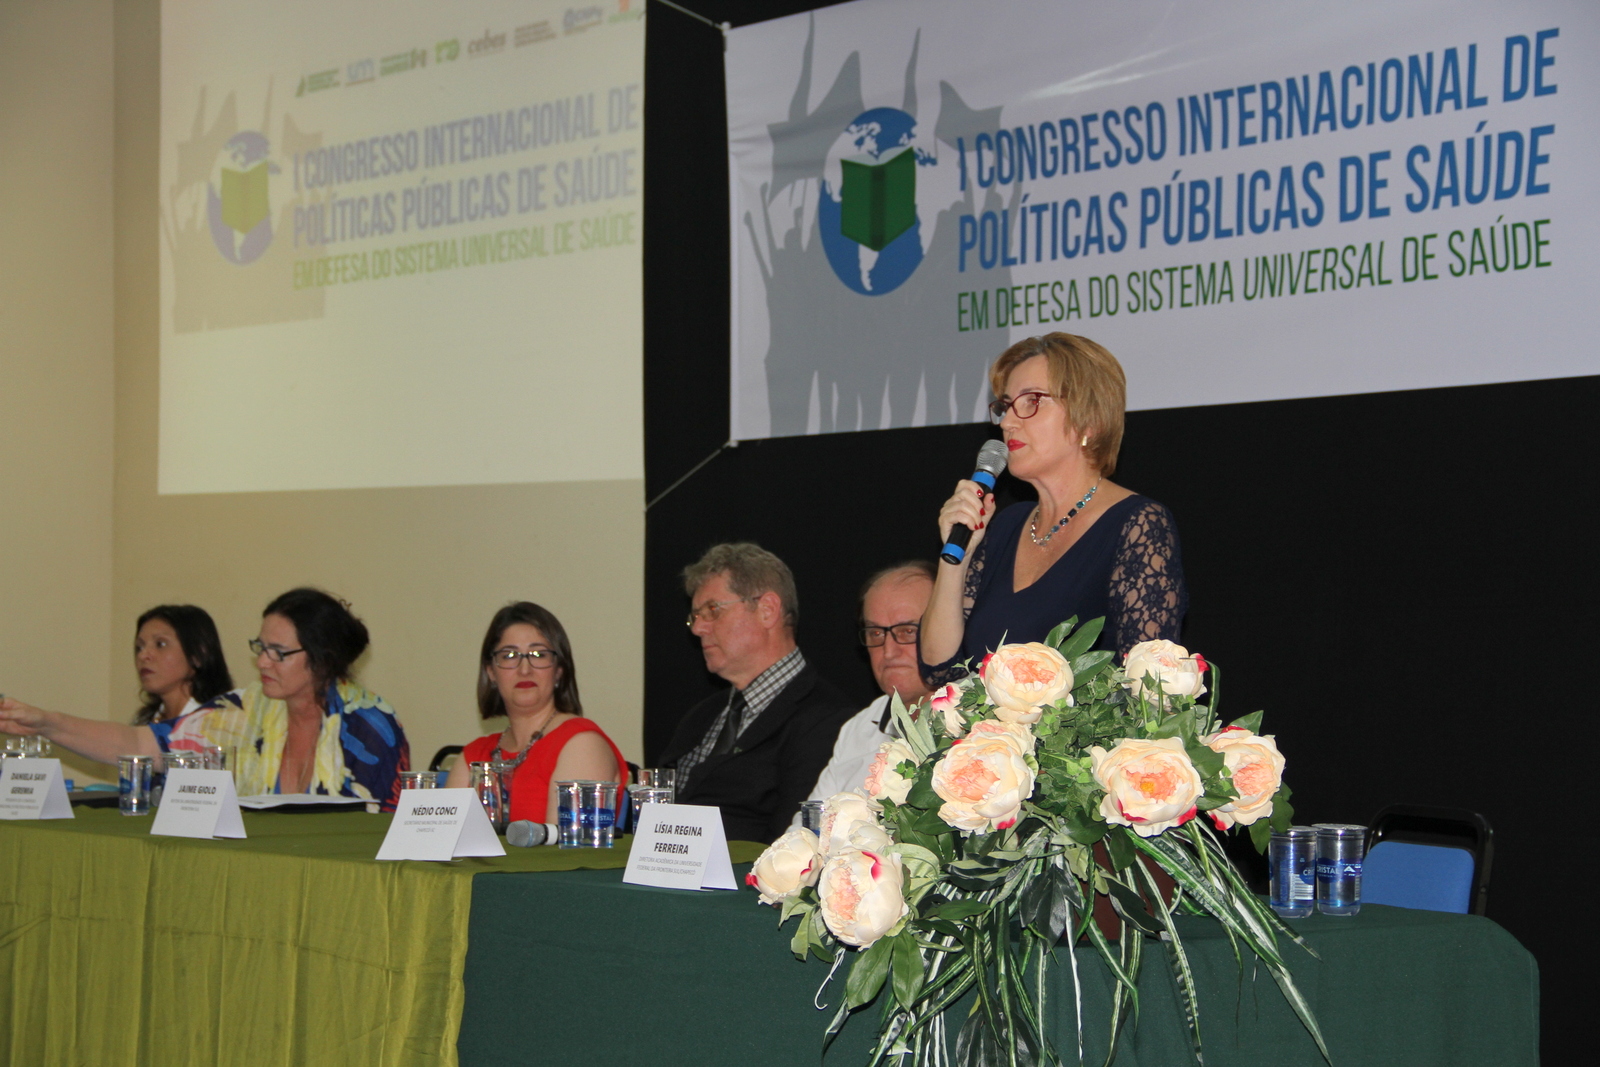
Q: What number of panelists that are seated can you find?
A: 5